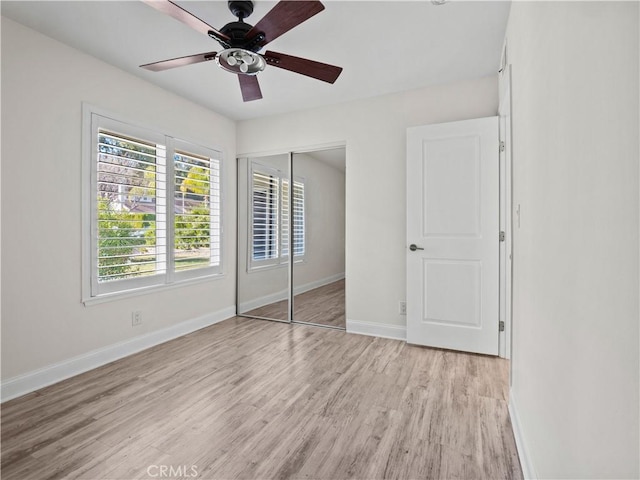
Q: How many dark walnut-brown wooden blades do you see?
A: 5